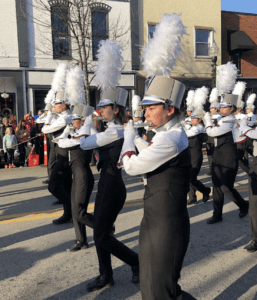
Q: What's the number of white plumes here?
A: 12